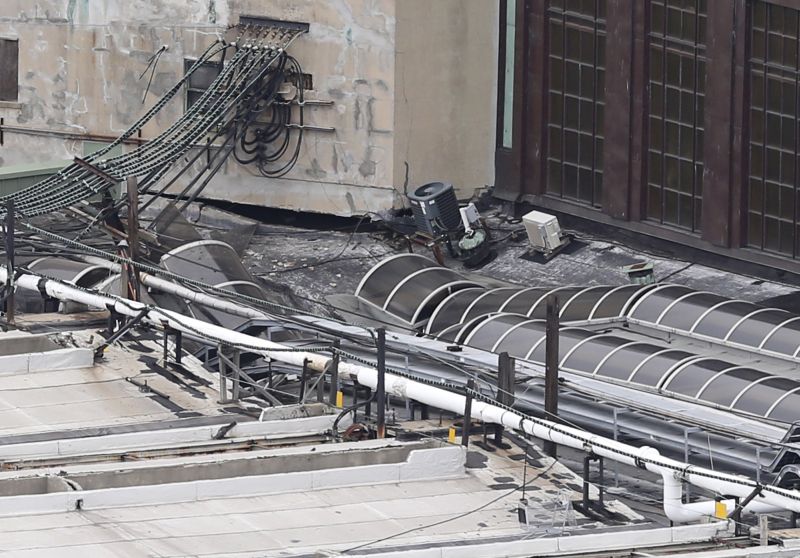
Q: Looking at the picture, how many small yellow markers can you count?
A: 3